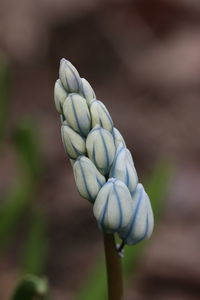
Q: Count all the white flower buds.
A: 12